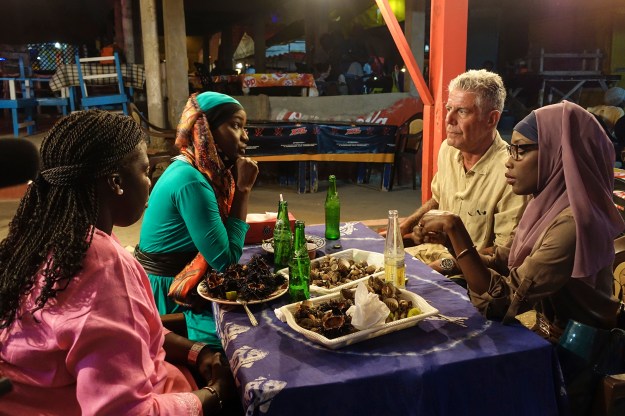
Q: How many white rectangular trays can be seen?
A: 2